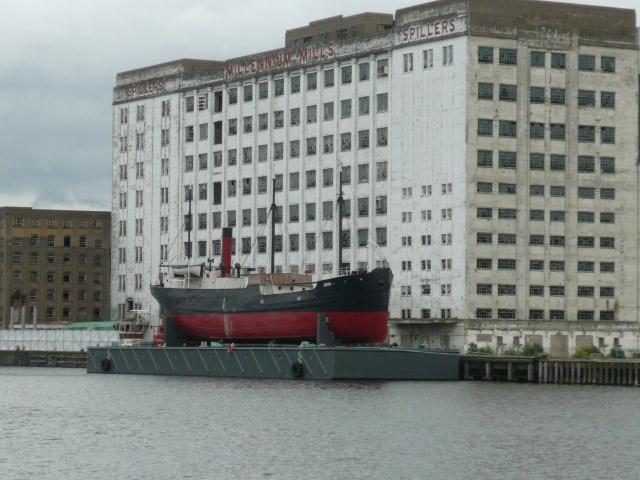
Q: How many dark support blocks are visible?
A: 2